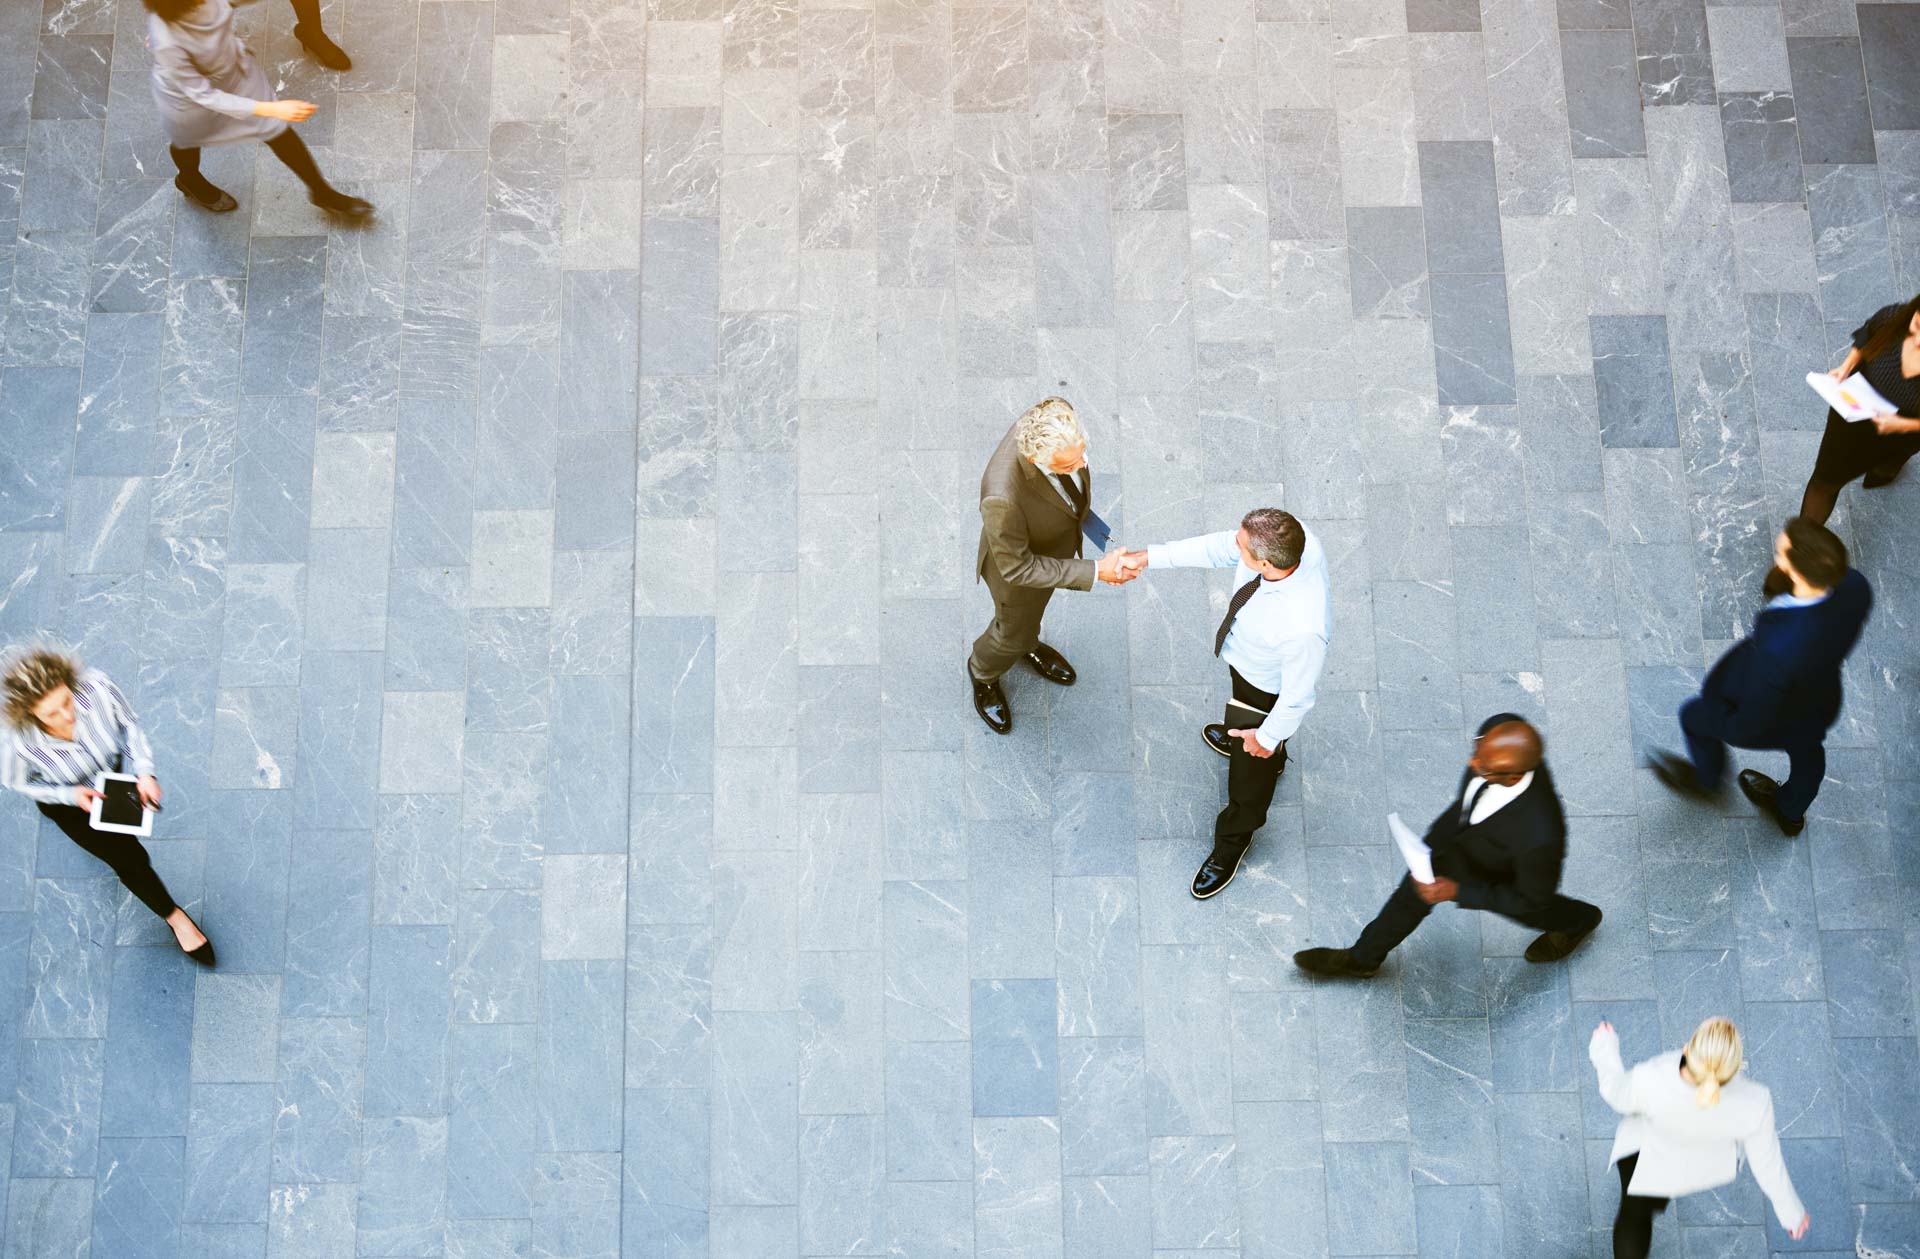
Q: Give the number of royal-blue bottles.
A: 0